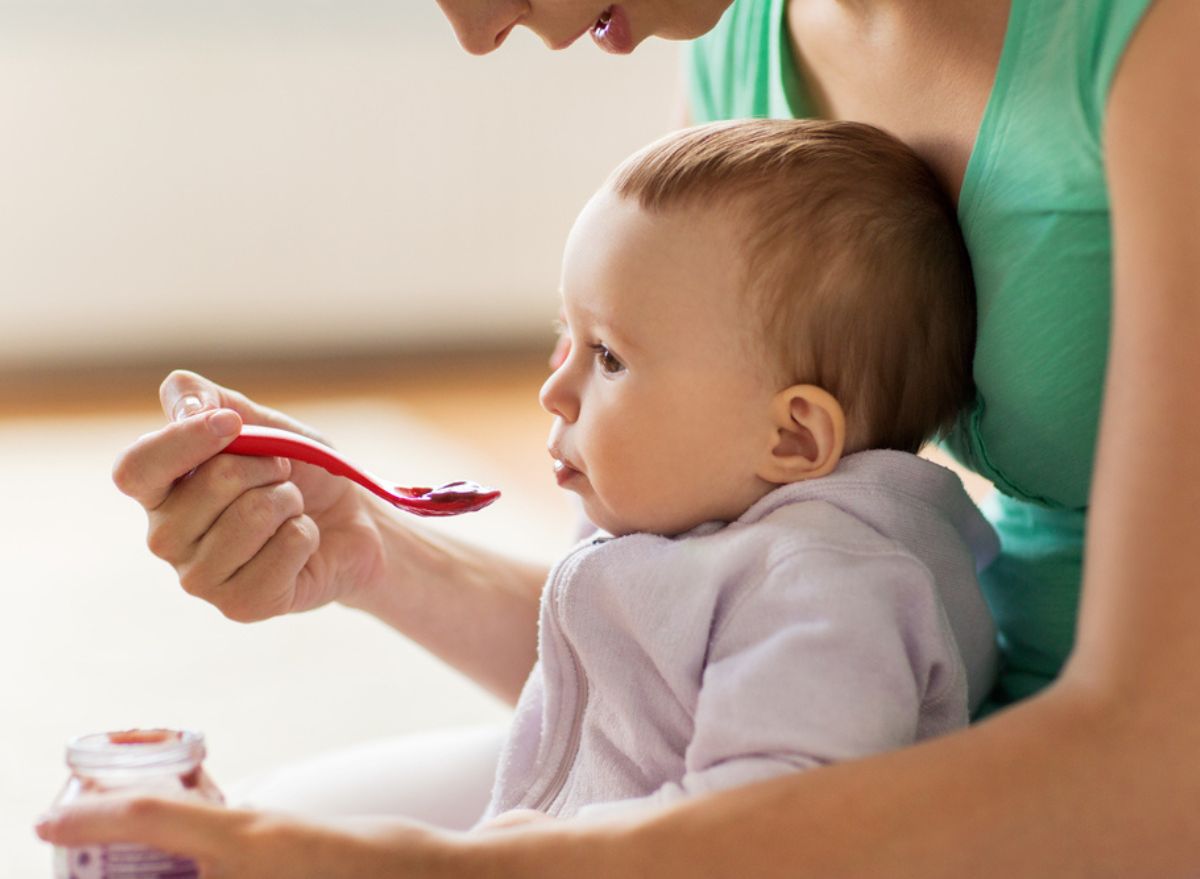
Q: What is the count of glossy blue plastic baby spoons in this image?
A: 0